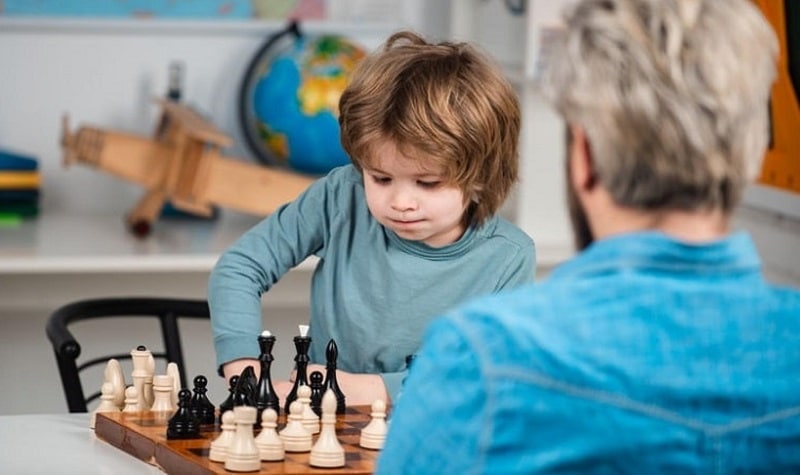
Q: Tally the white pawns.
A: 7